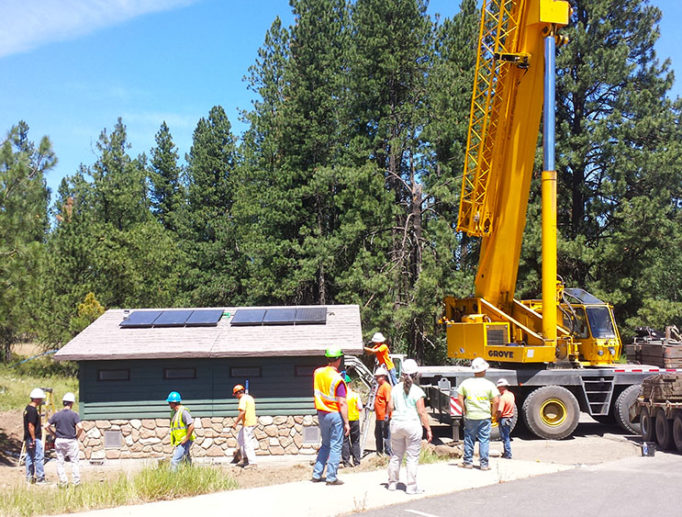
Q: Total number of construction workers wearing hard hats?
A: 11